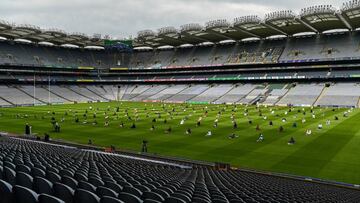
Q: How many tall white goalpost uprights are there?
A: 2